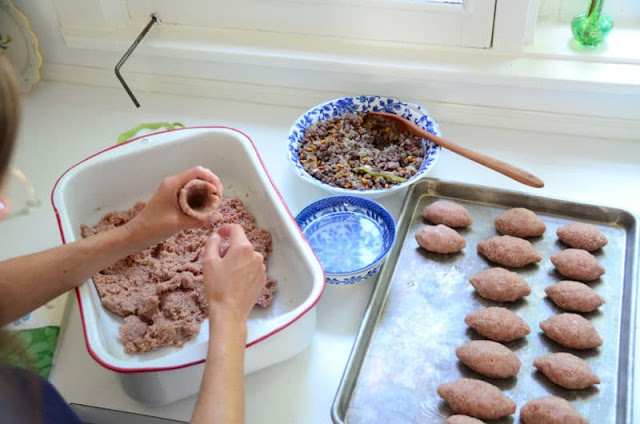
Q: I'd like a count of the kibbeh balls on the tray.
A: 15